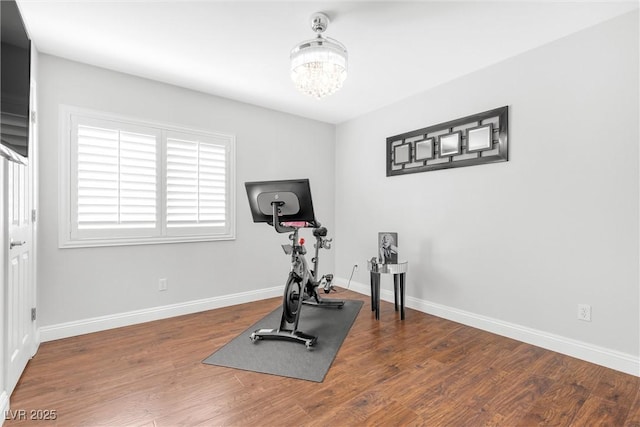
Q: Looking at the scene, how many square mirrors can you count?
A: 4